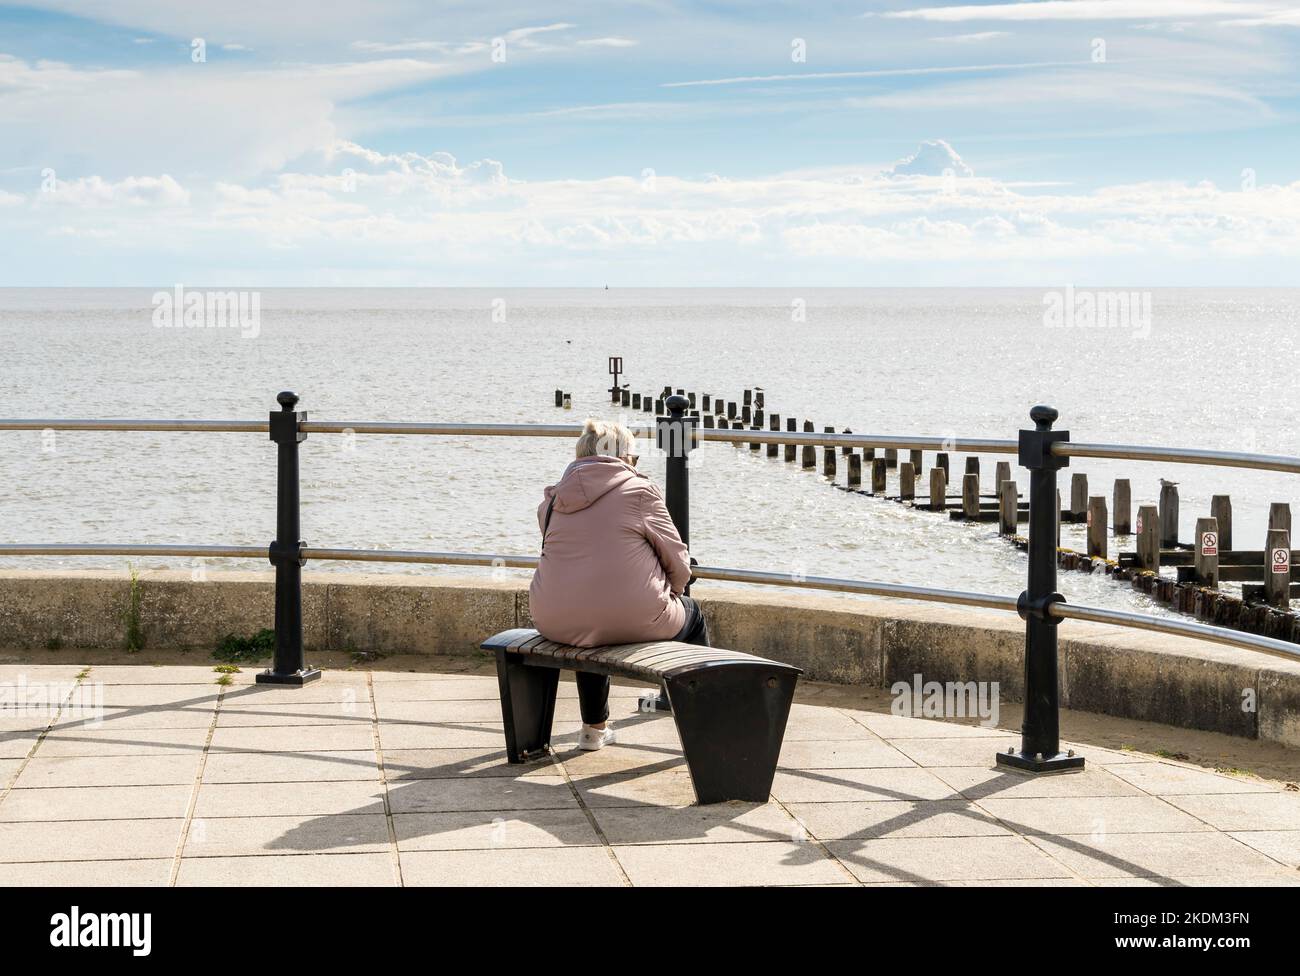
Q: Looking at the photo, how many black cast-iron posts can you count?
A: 3